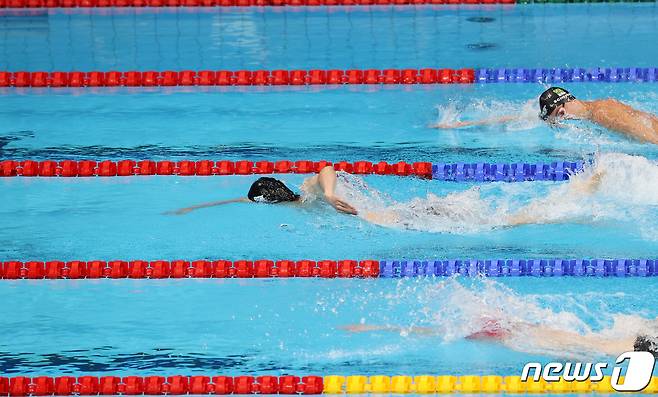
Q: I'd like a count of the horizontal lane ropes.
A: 5